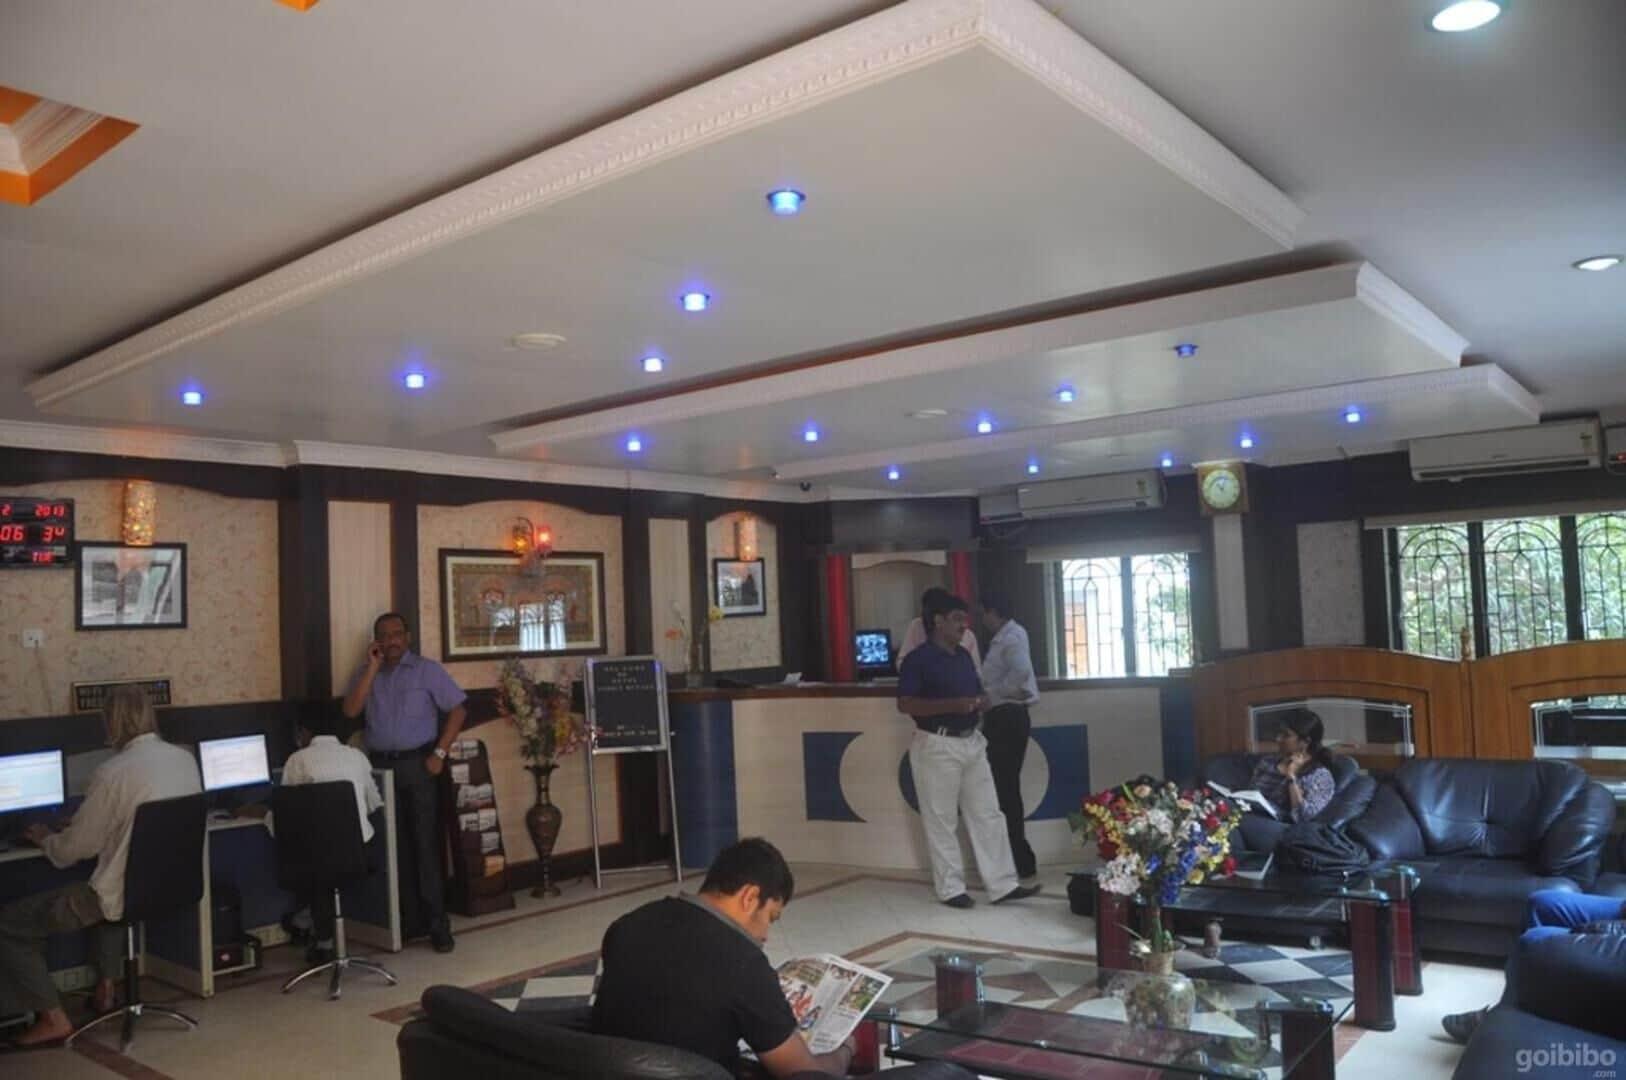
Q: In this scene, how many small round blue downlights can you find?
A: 15